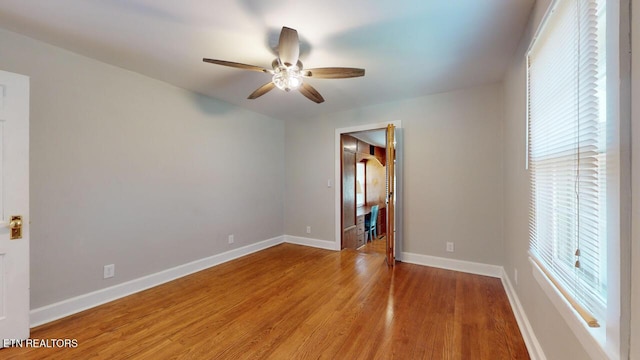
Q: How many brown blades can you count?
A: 5